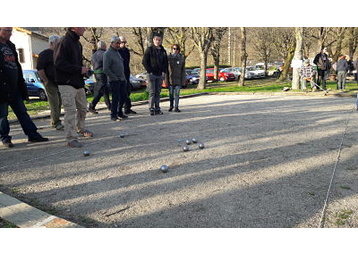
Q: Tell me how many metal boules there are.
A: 7